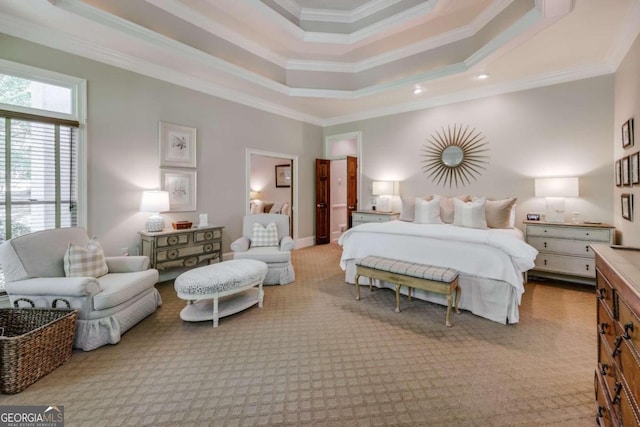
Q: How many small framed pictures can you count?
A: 5